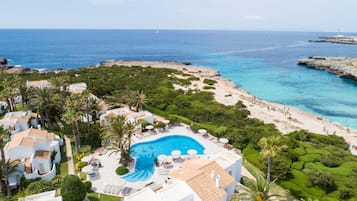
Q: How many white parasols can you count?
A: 9